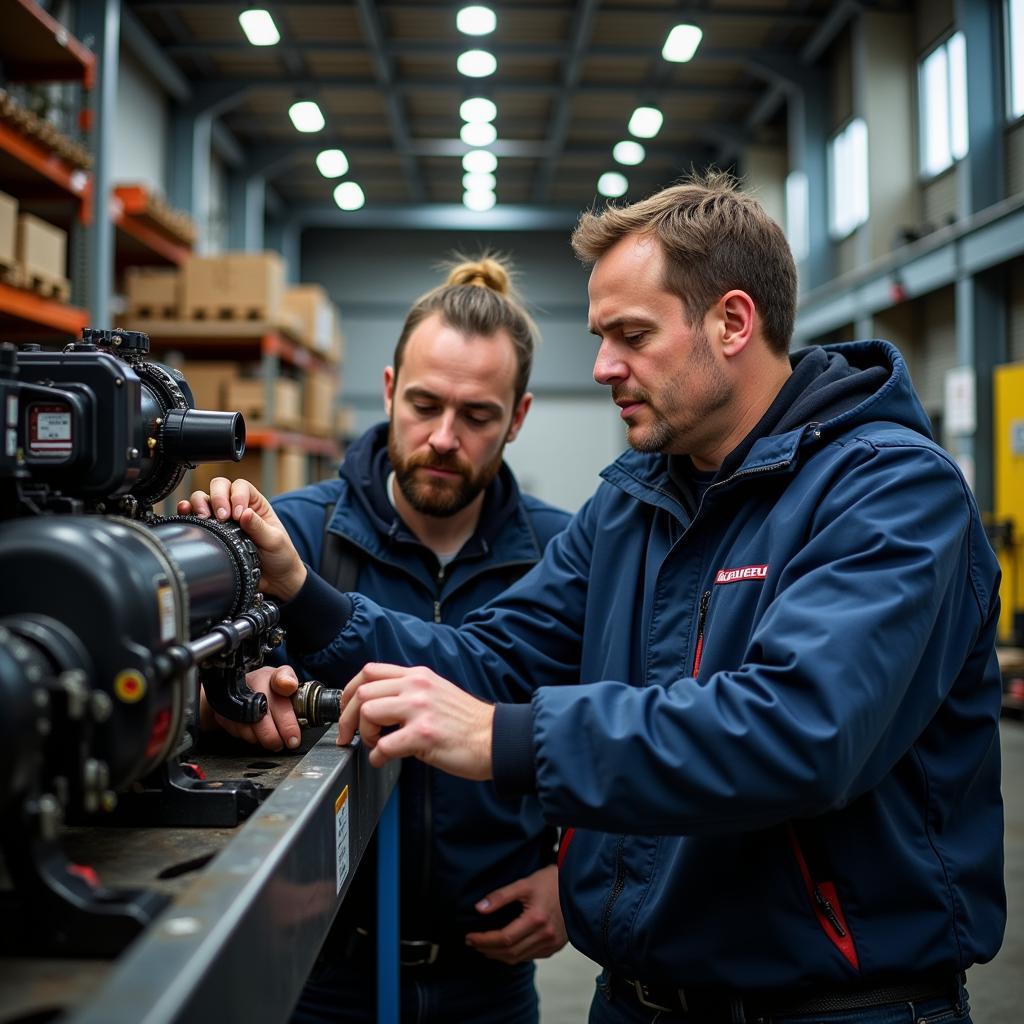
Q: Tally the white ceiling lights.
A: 15